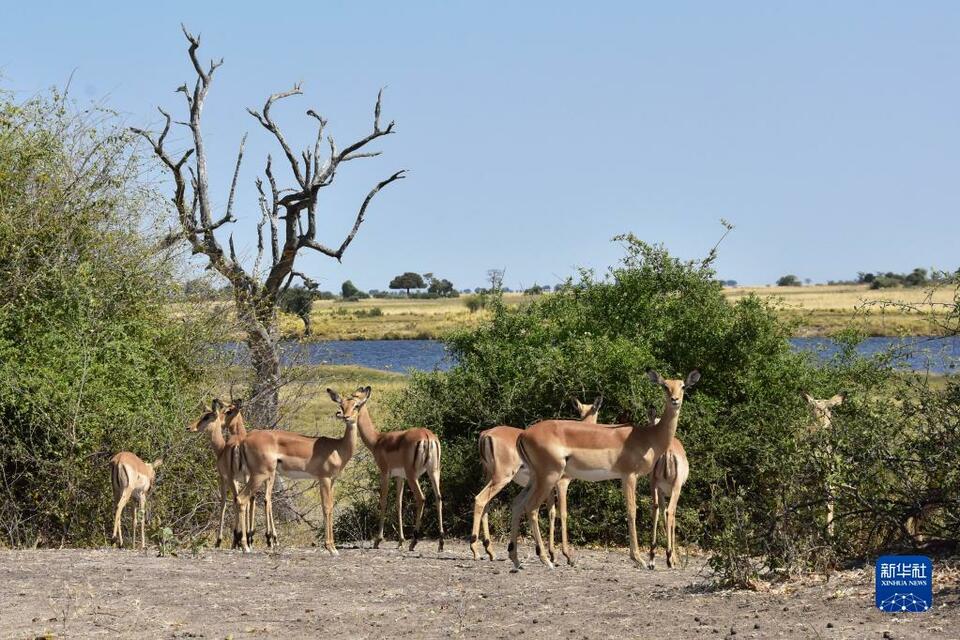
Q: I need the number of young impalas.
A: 1